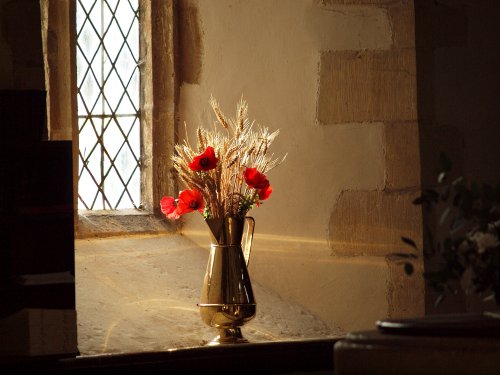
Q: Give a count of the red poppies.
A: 5